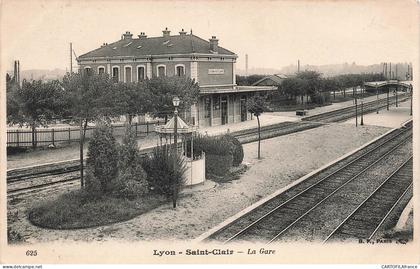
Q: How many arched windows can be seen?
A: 7